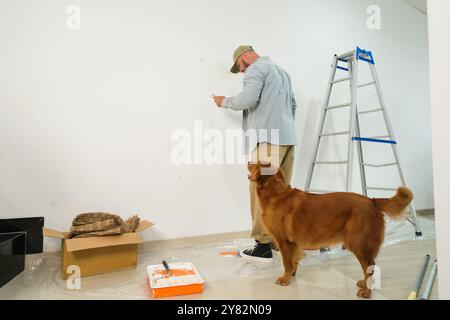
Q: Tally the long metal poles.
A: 2